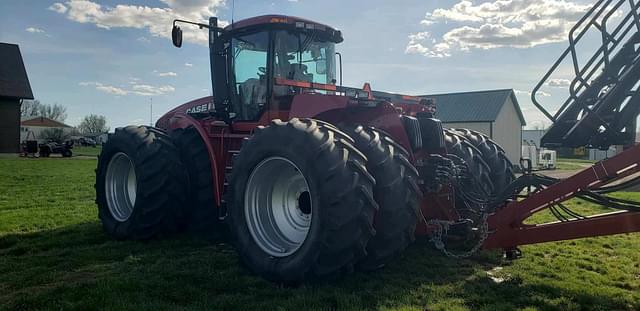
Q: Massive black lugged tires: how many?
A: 6